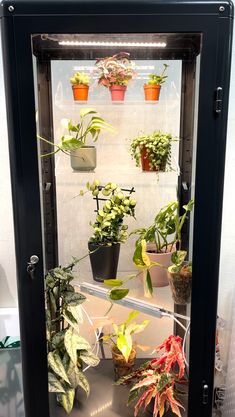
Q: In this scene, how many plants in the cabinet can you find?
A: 11